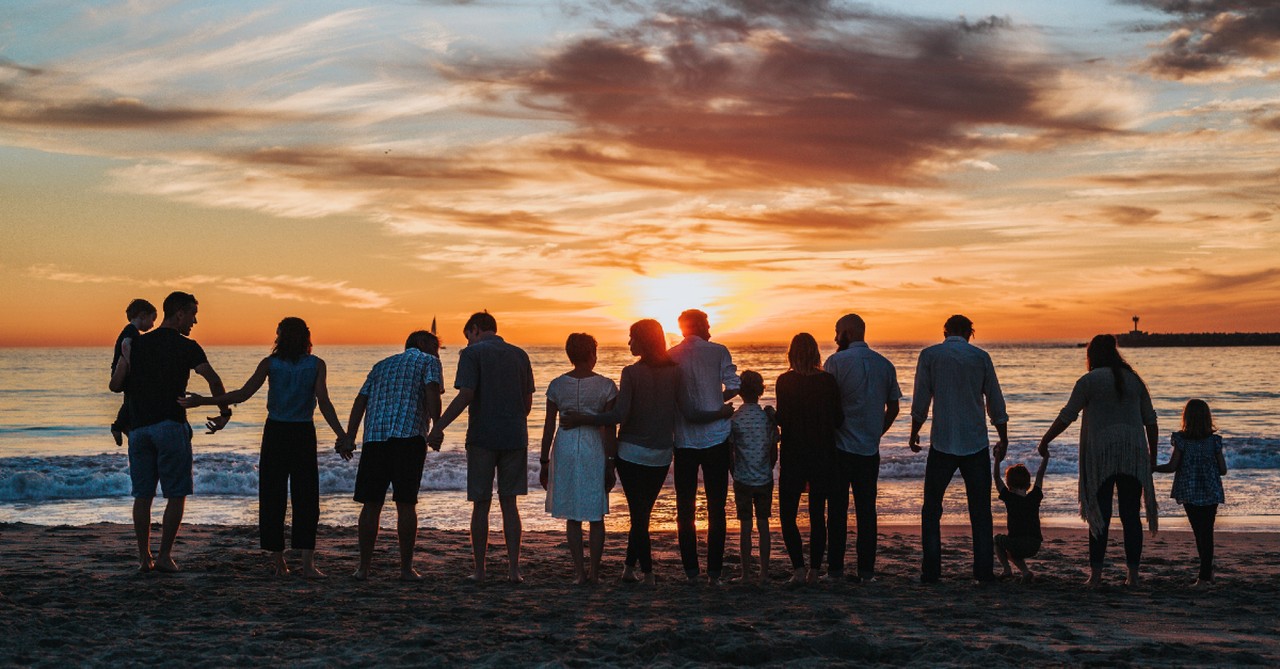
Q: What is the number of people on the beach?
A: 15